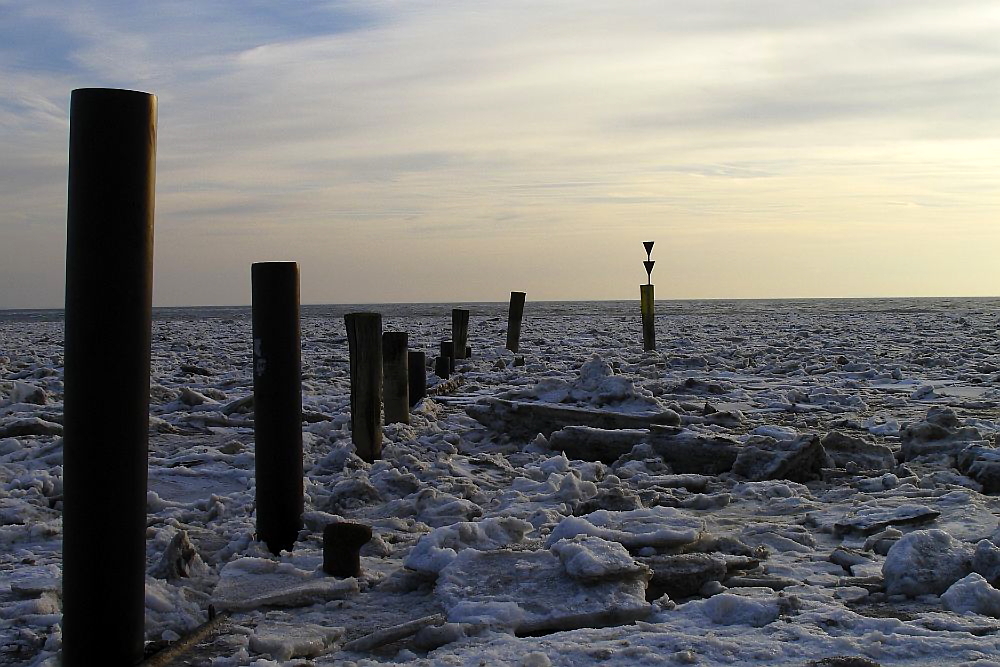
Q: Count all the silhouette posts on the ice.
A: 11